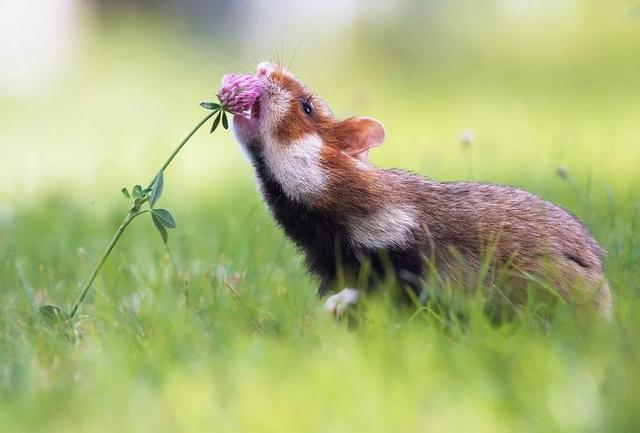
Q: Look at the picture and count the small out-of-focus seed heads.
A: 2